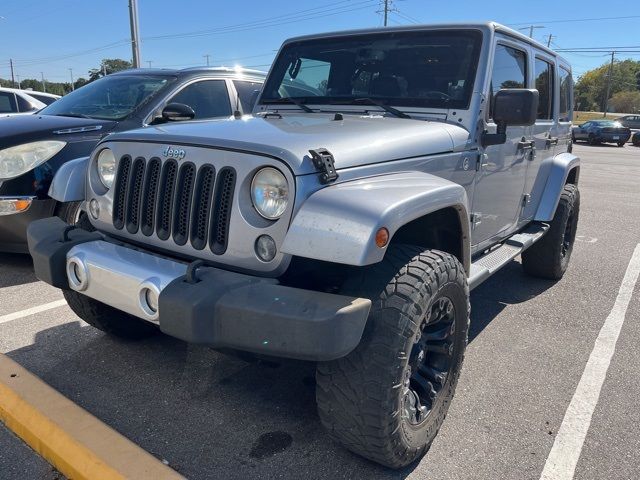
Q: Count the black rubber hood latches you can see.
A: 1